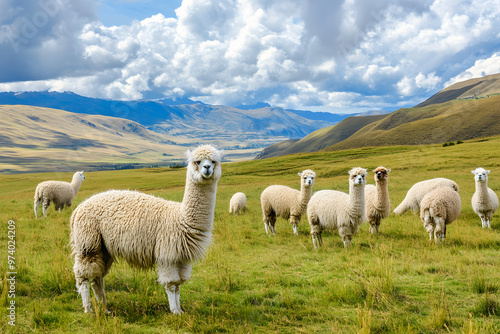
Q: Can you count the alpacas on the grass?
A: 9